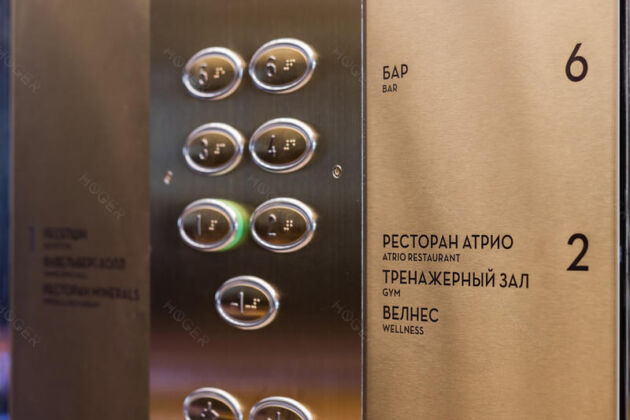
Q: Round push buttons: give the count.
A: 9